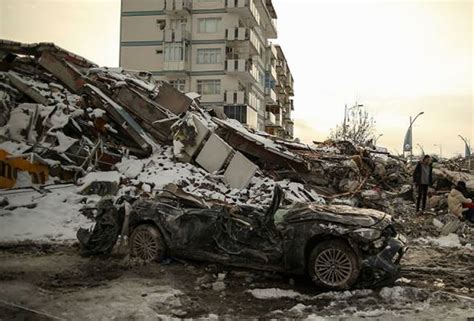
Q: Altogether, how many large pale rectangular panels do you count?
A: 2